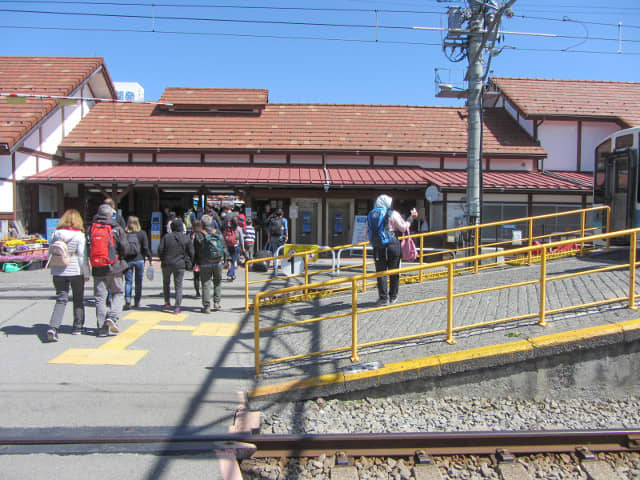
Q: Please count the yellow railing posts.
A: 13